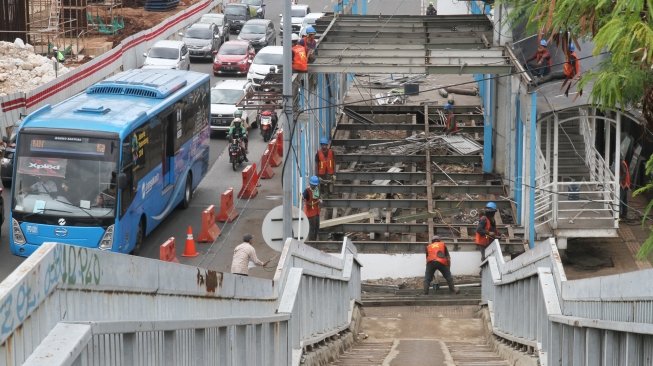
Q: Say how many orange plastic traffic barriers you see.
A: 7